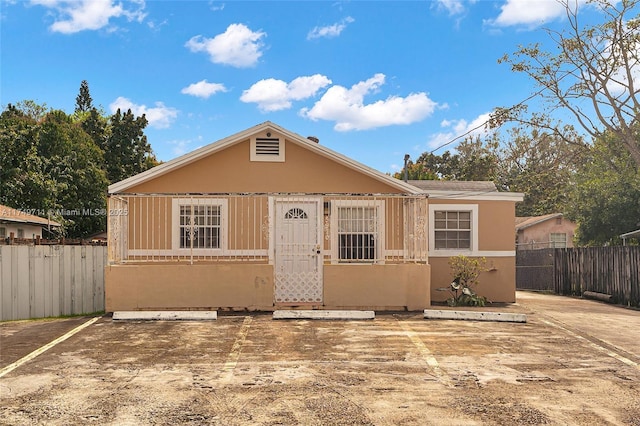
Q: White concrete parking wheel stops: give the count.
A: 3